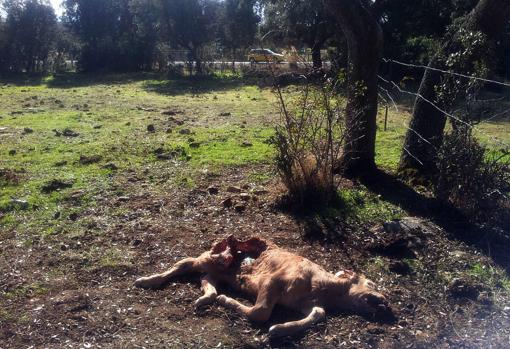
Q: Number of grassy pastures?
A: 1